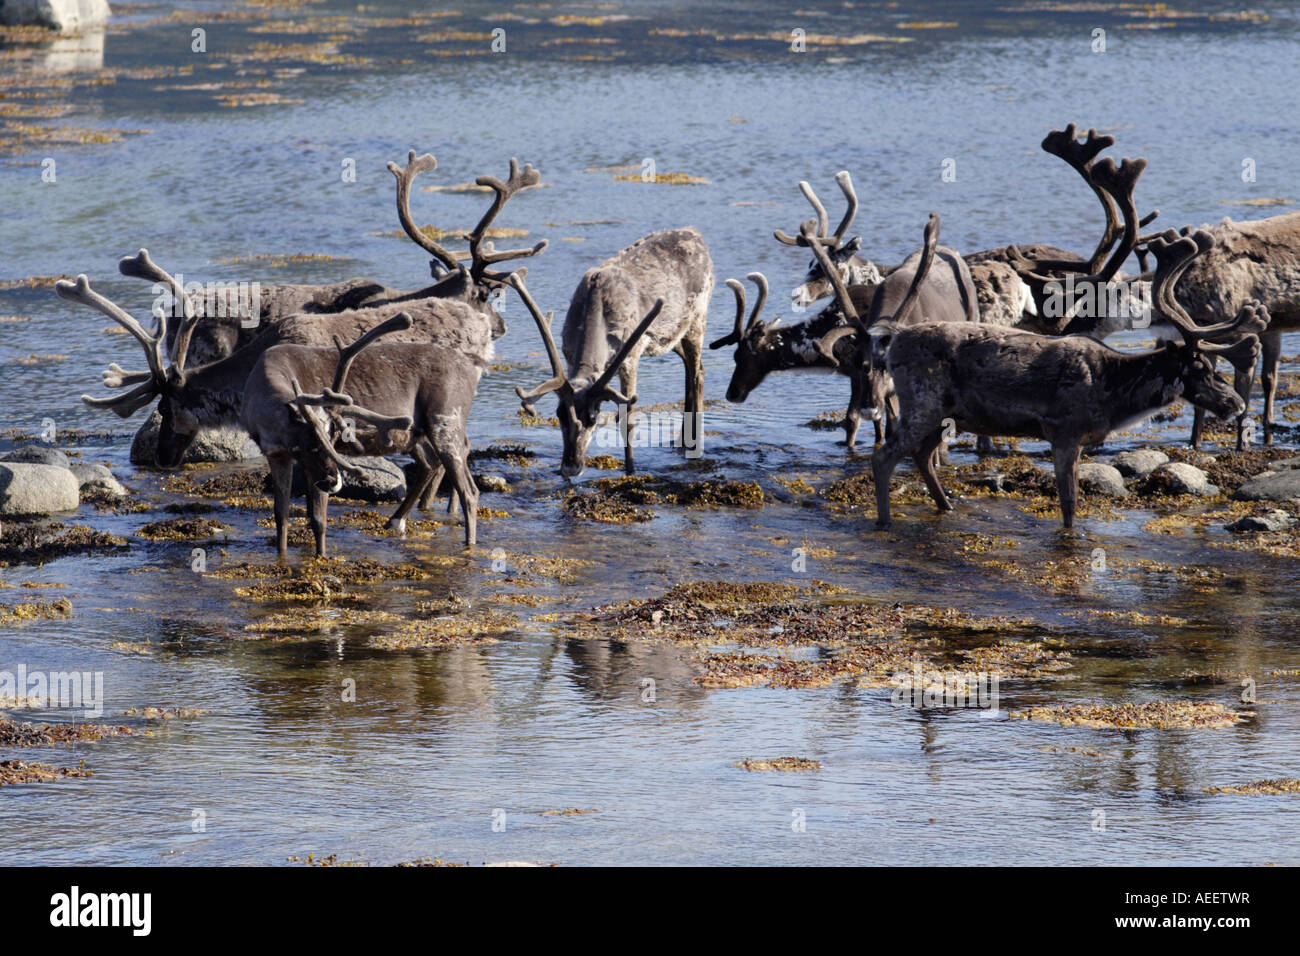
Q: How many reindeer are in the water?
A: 10